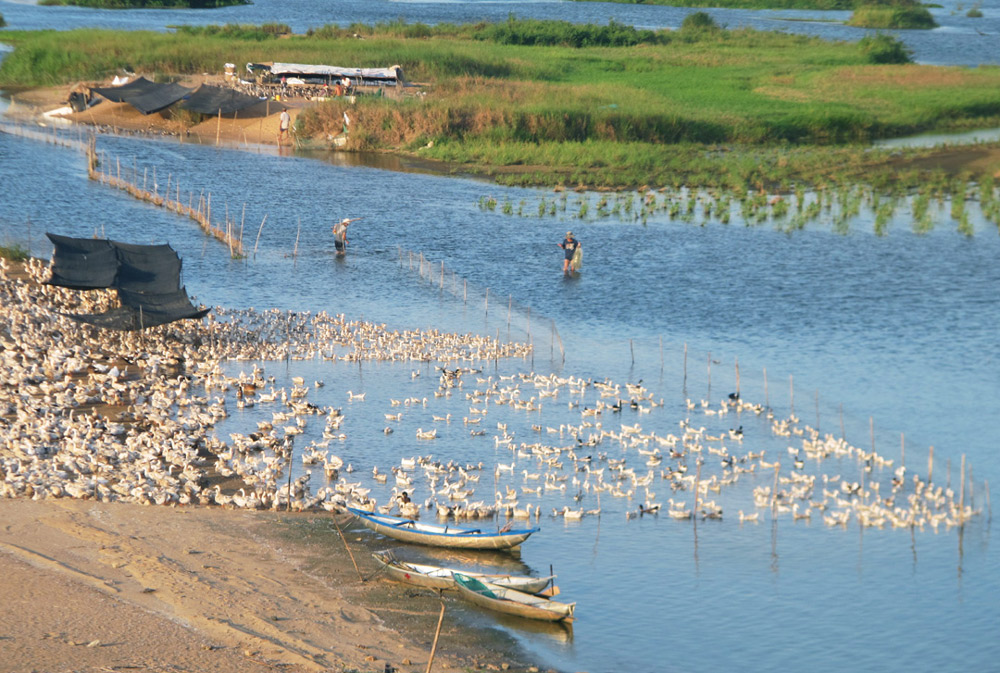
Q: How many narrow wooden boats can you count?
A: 3